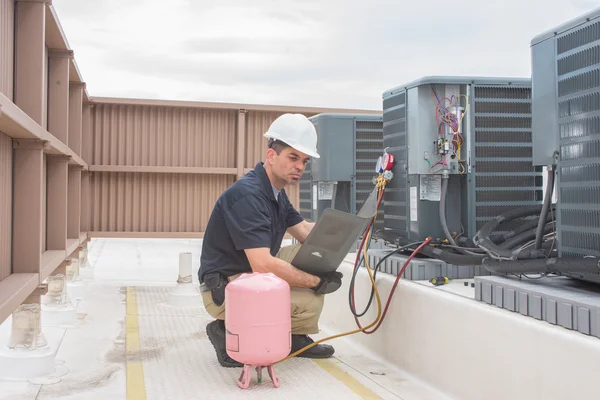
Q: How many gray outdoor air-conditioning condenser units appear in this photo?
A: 3